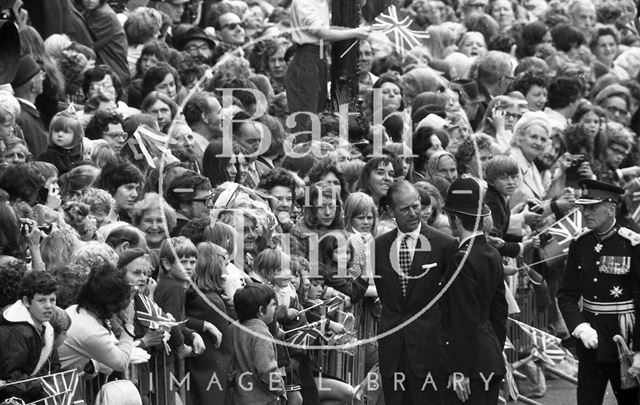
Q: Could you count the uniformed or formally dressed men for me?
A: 3